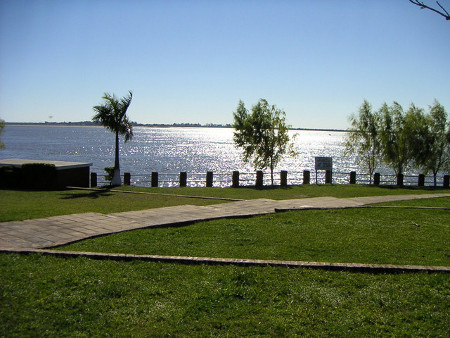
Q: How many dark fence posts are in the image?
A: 15